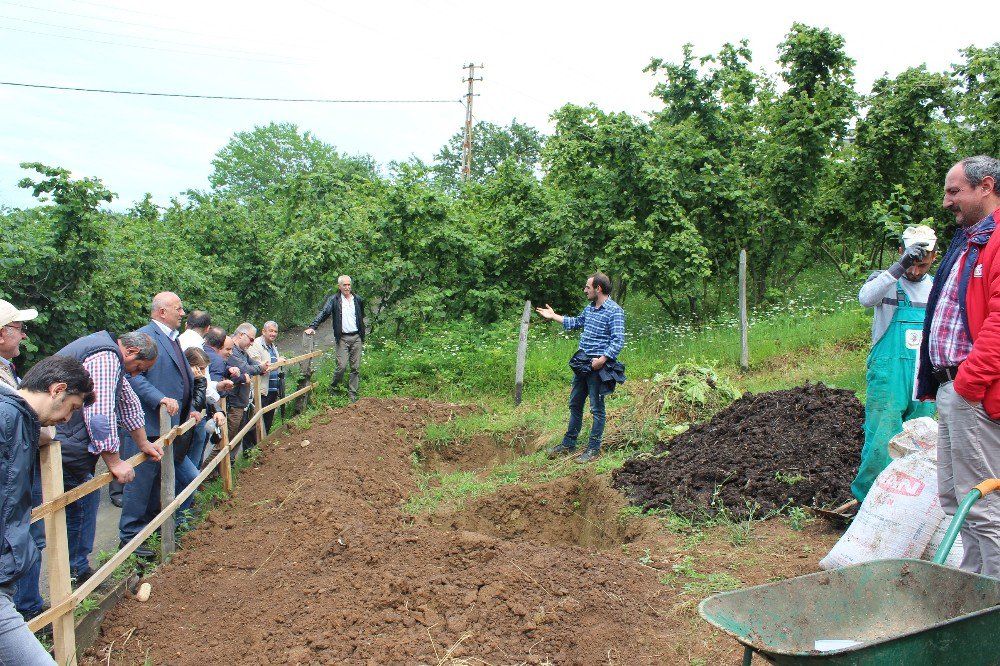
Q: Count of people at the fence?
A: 11